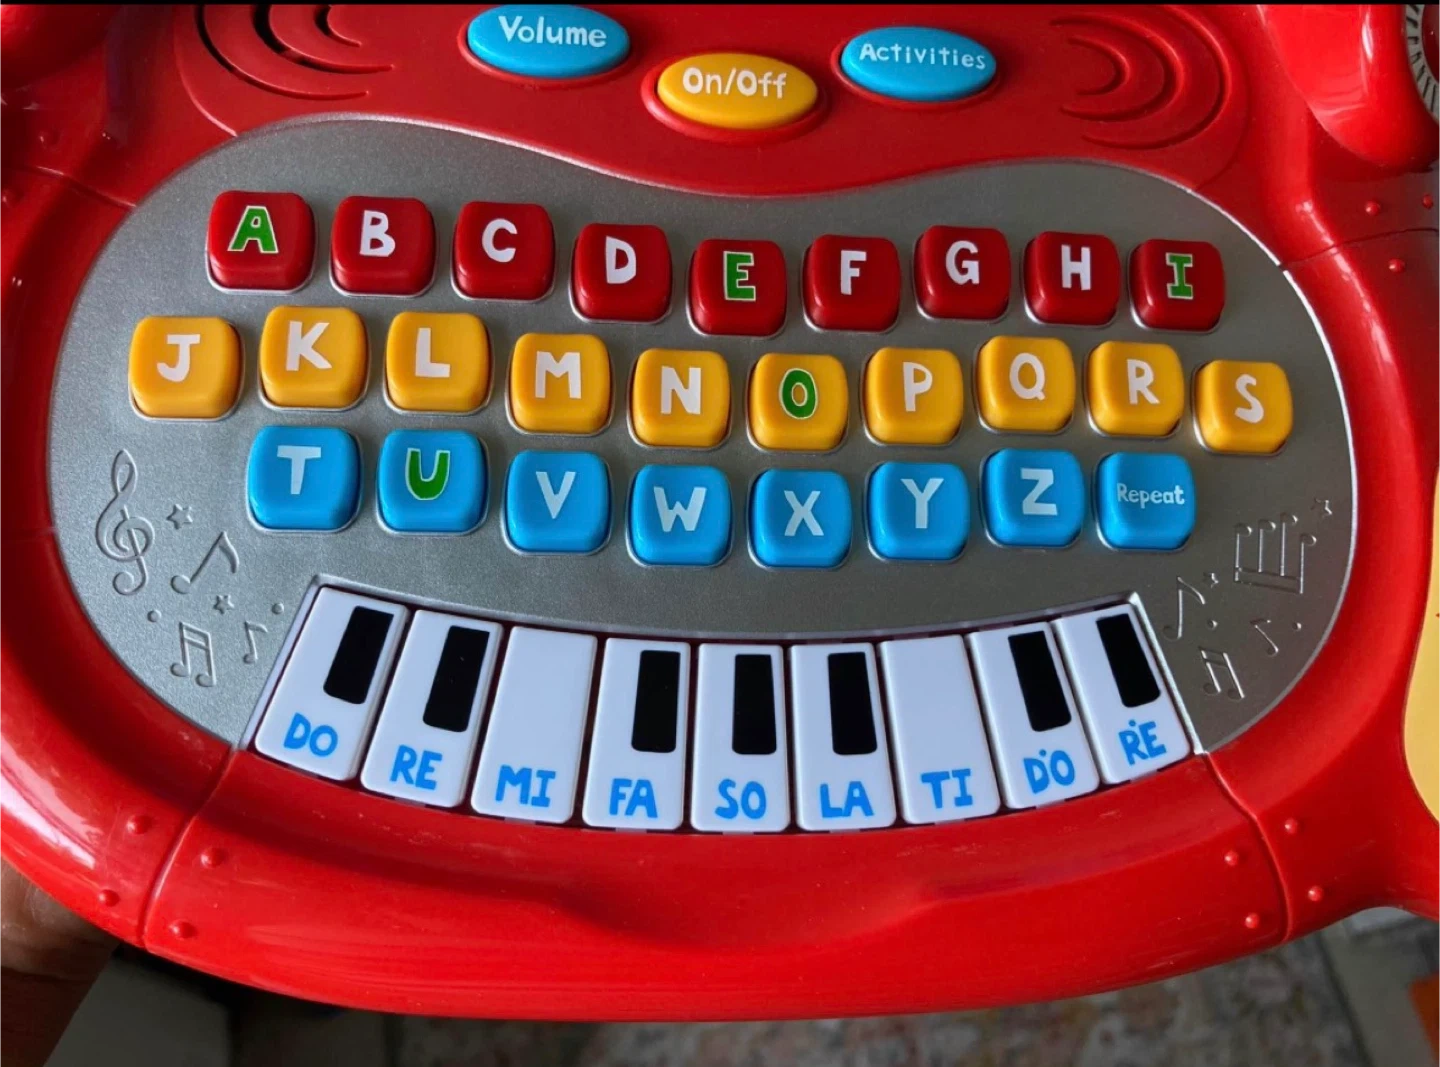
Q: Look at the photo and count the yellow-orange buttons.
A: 11